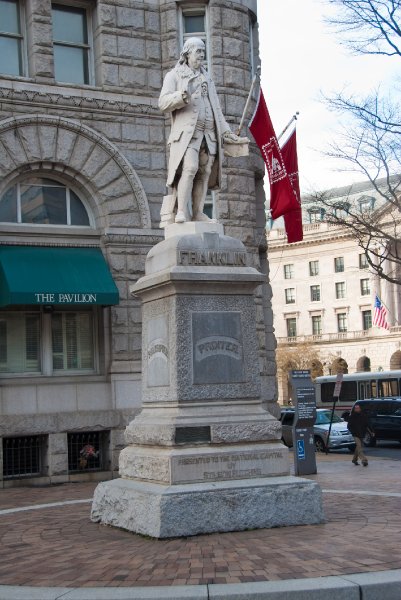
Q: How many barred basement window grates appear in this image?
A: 2